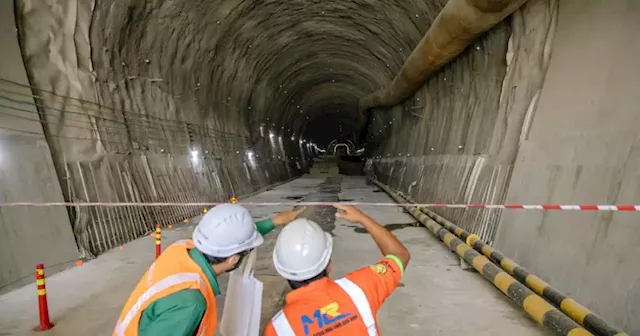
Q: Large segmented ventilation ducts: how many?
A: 1